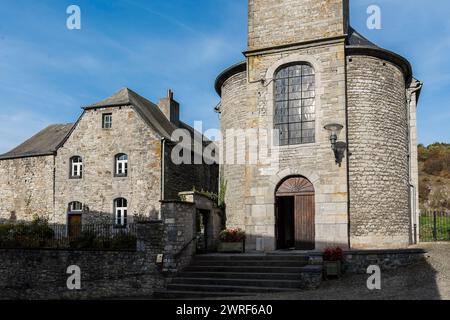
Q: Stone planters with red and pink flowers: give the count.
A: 2